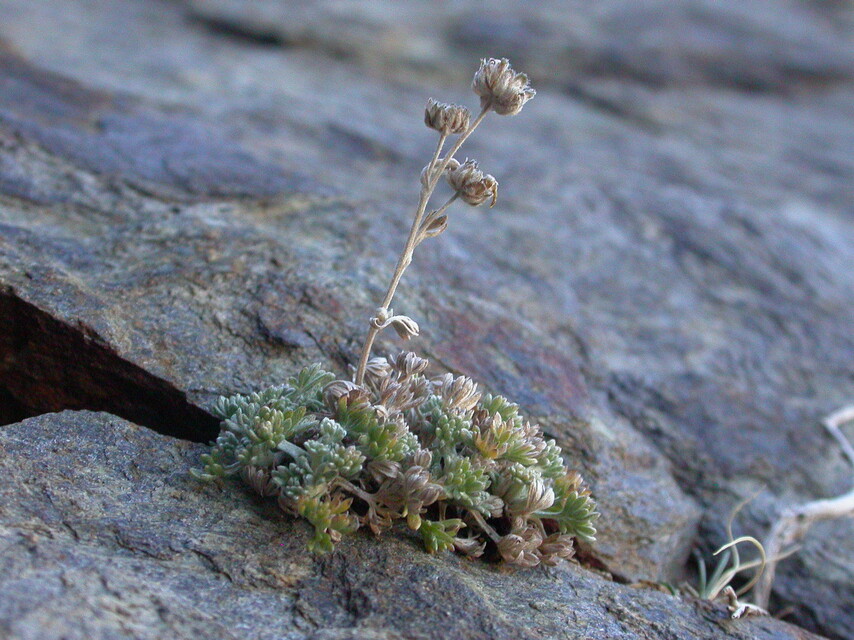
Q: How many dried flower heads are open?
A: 3